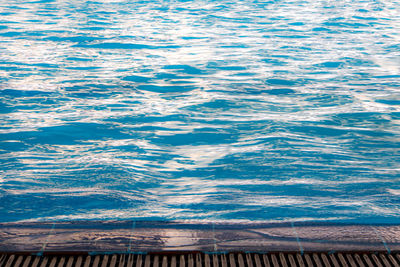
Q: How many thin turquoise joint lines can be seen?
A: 5